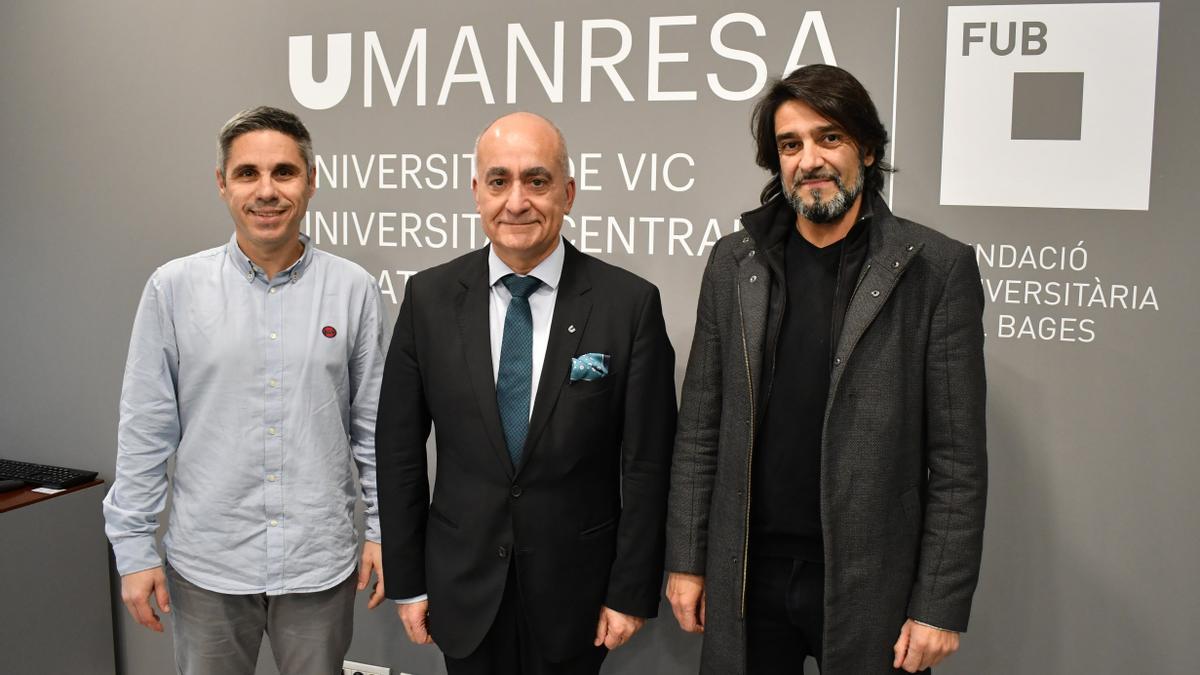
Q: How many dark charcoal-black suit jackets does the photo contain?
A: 1